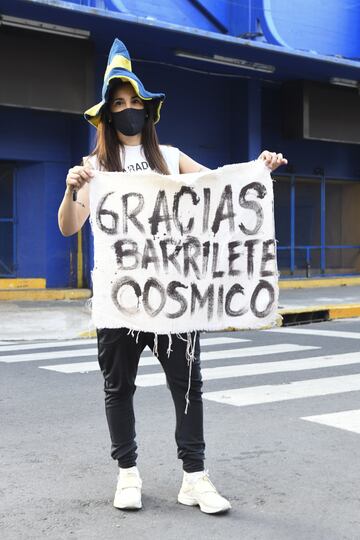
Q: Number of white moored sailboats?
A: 0